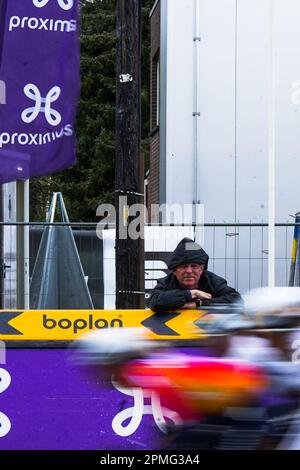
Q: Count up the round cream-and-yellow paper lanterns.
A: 0